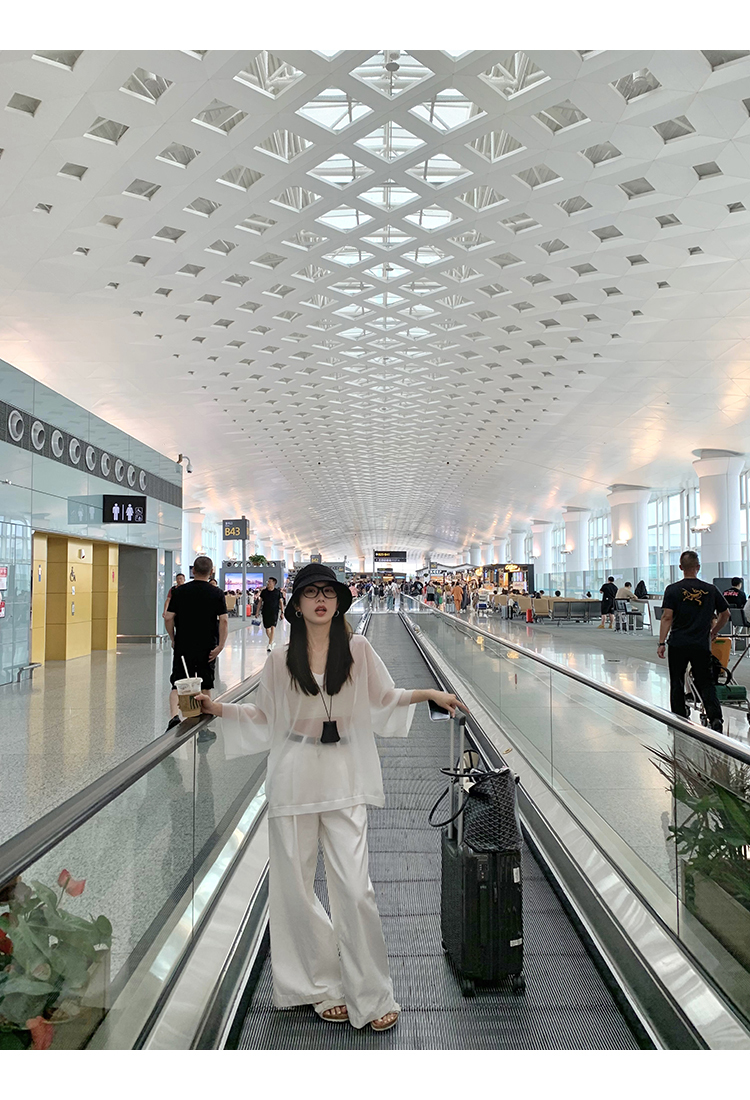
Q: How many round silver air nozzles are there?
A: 9